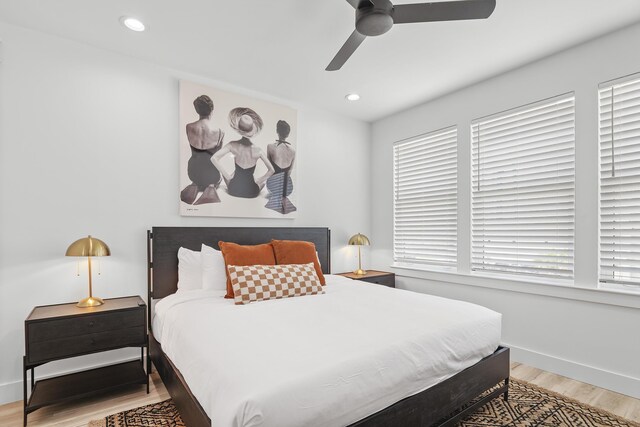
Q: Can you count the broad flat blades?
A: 3